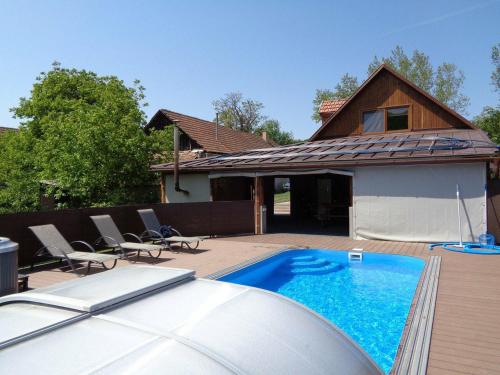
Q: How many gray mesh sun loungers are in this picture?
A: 3